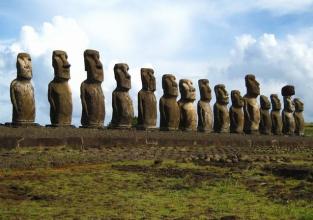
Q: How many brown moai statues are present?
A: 15